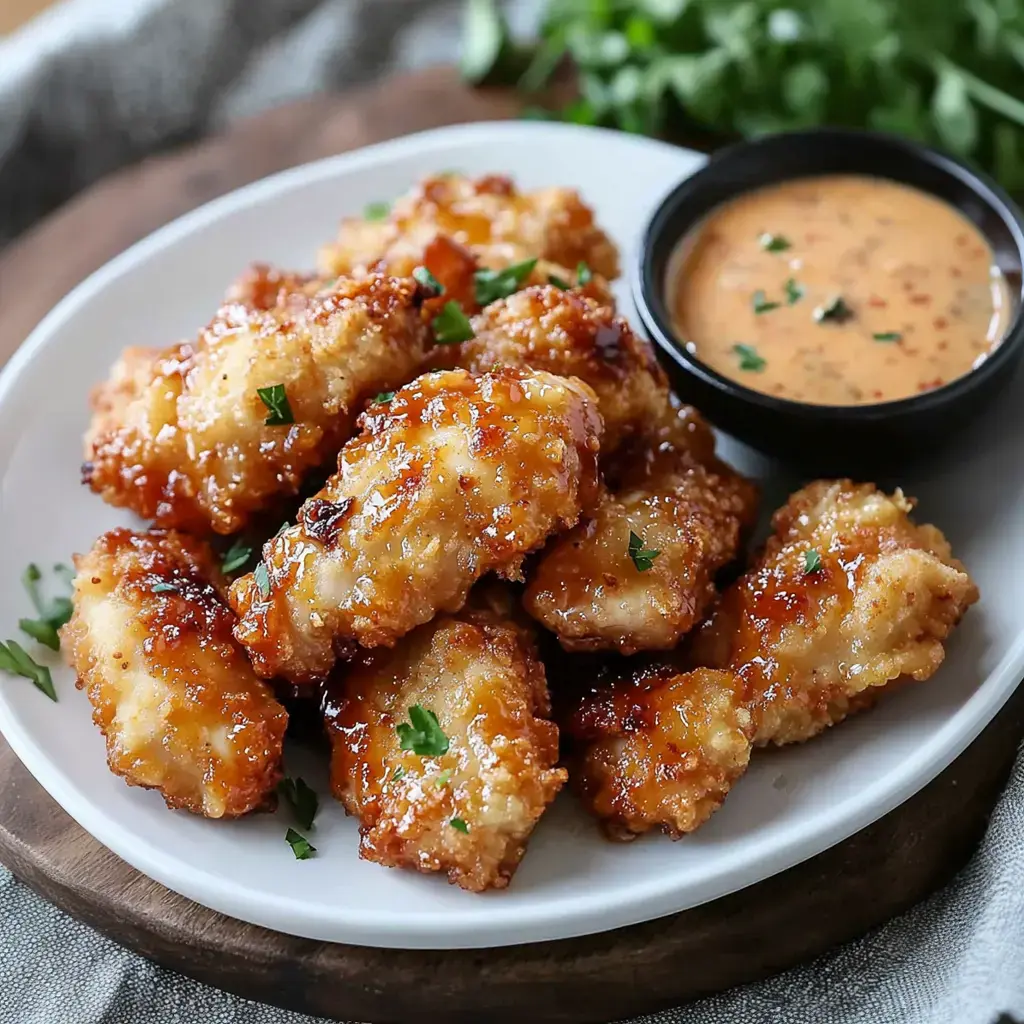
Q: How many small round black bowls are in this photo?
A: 1